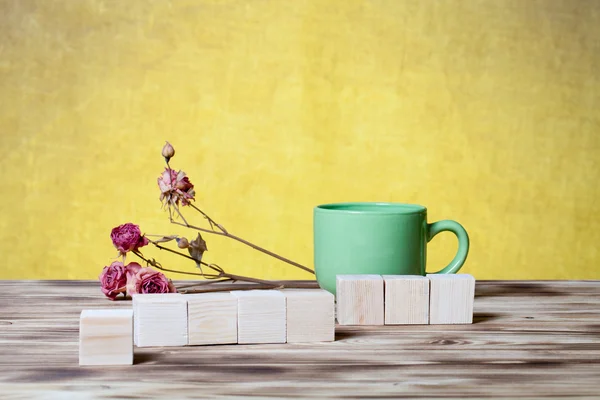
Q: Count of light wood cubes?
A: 8